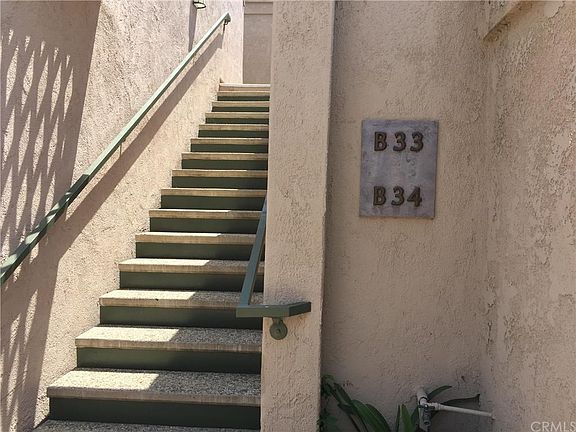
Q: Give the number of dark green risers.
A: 14